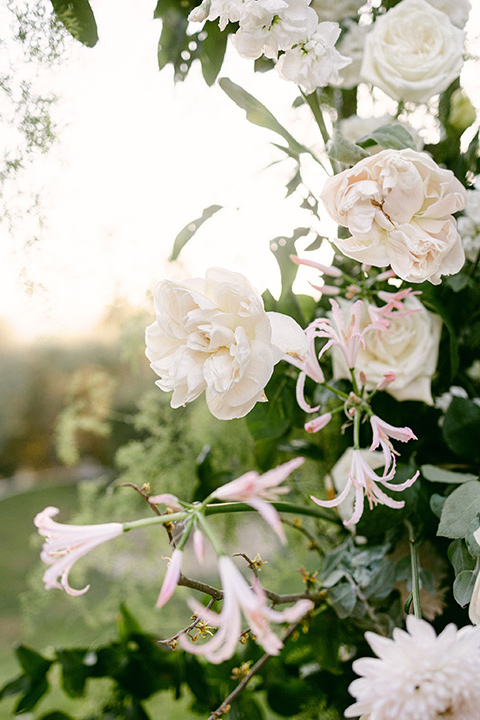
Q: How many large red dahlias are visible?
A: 0